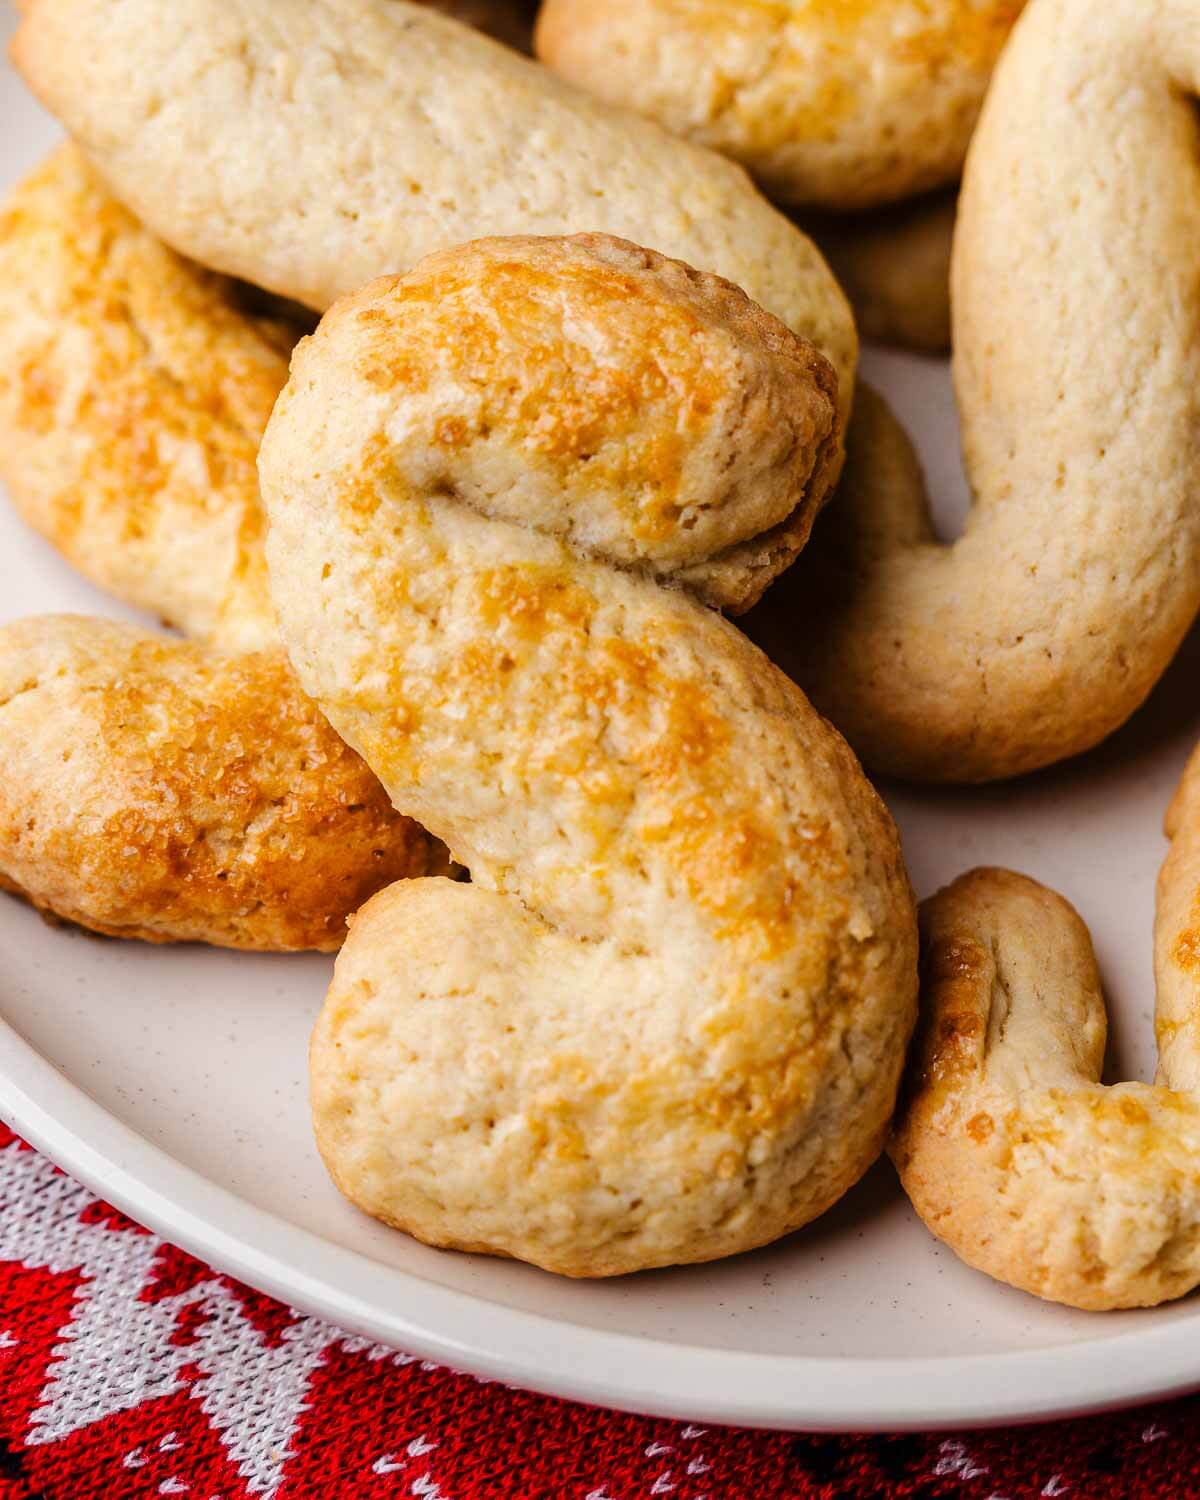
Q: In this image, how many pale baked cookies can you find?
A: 2